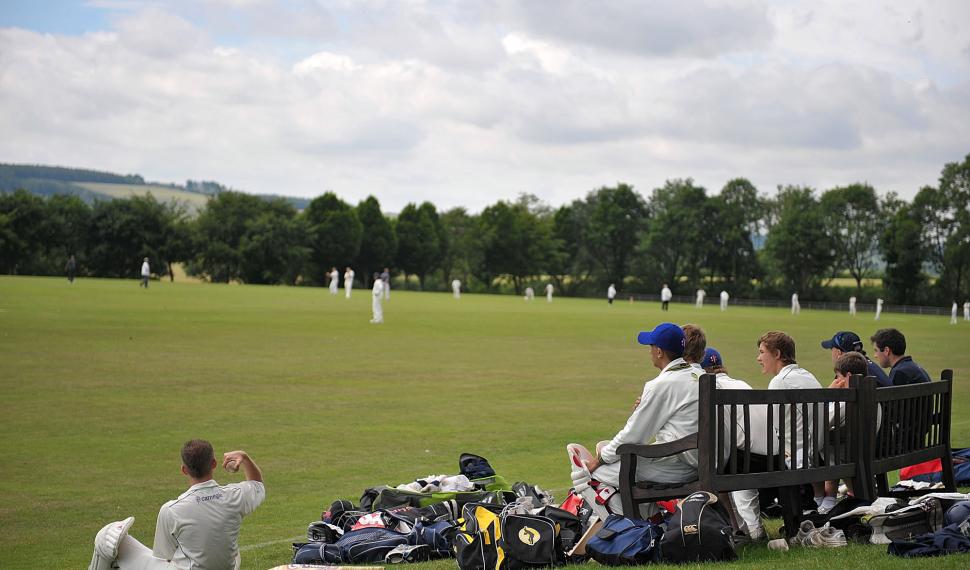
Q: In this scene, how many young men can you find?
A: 8